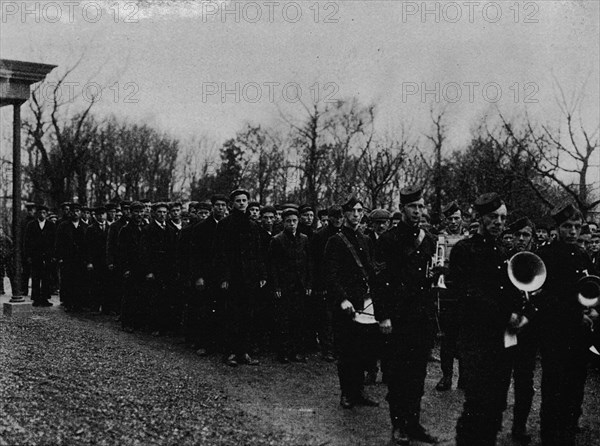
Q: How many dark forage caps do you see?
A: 6